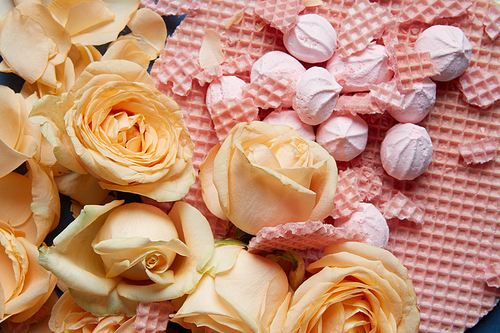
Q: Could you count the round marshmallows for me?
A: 11